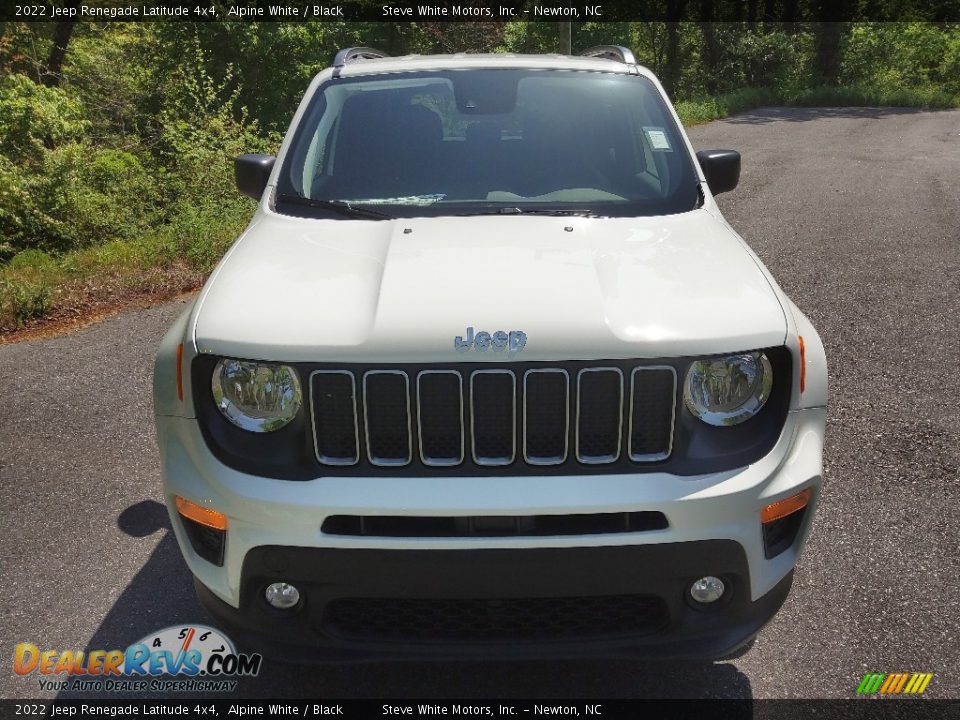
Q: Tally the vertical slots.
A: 7